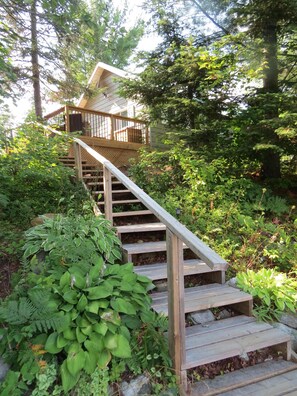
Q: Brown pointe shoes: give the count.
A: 0